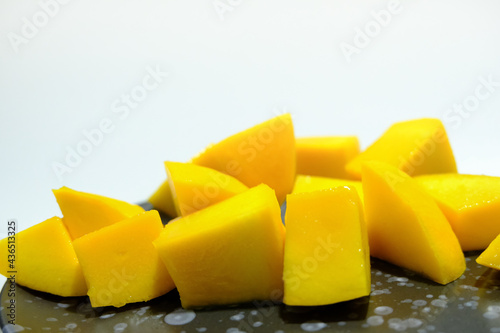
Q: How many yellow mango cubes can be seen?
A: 14